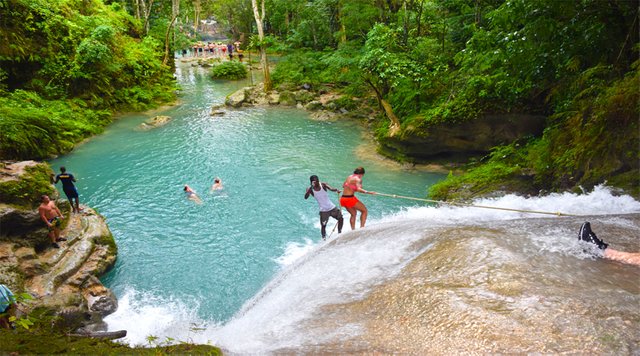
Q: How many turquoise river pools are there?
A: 1